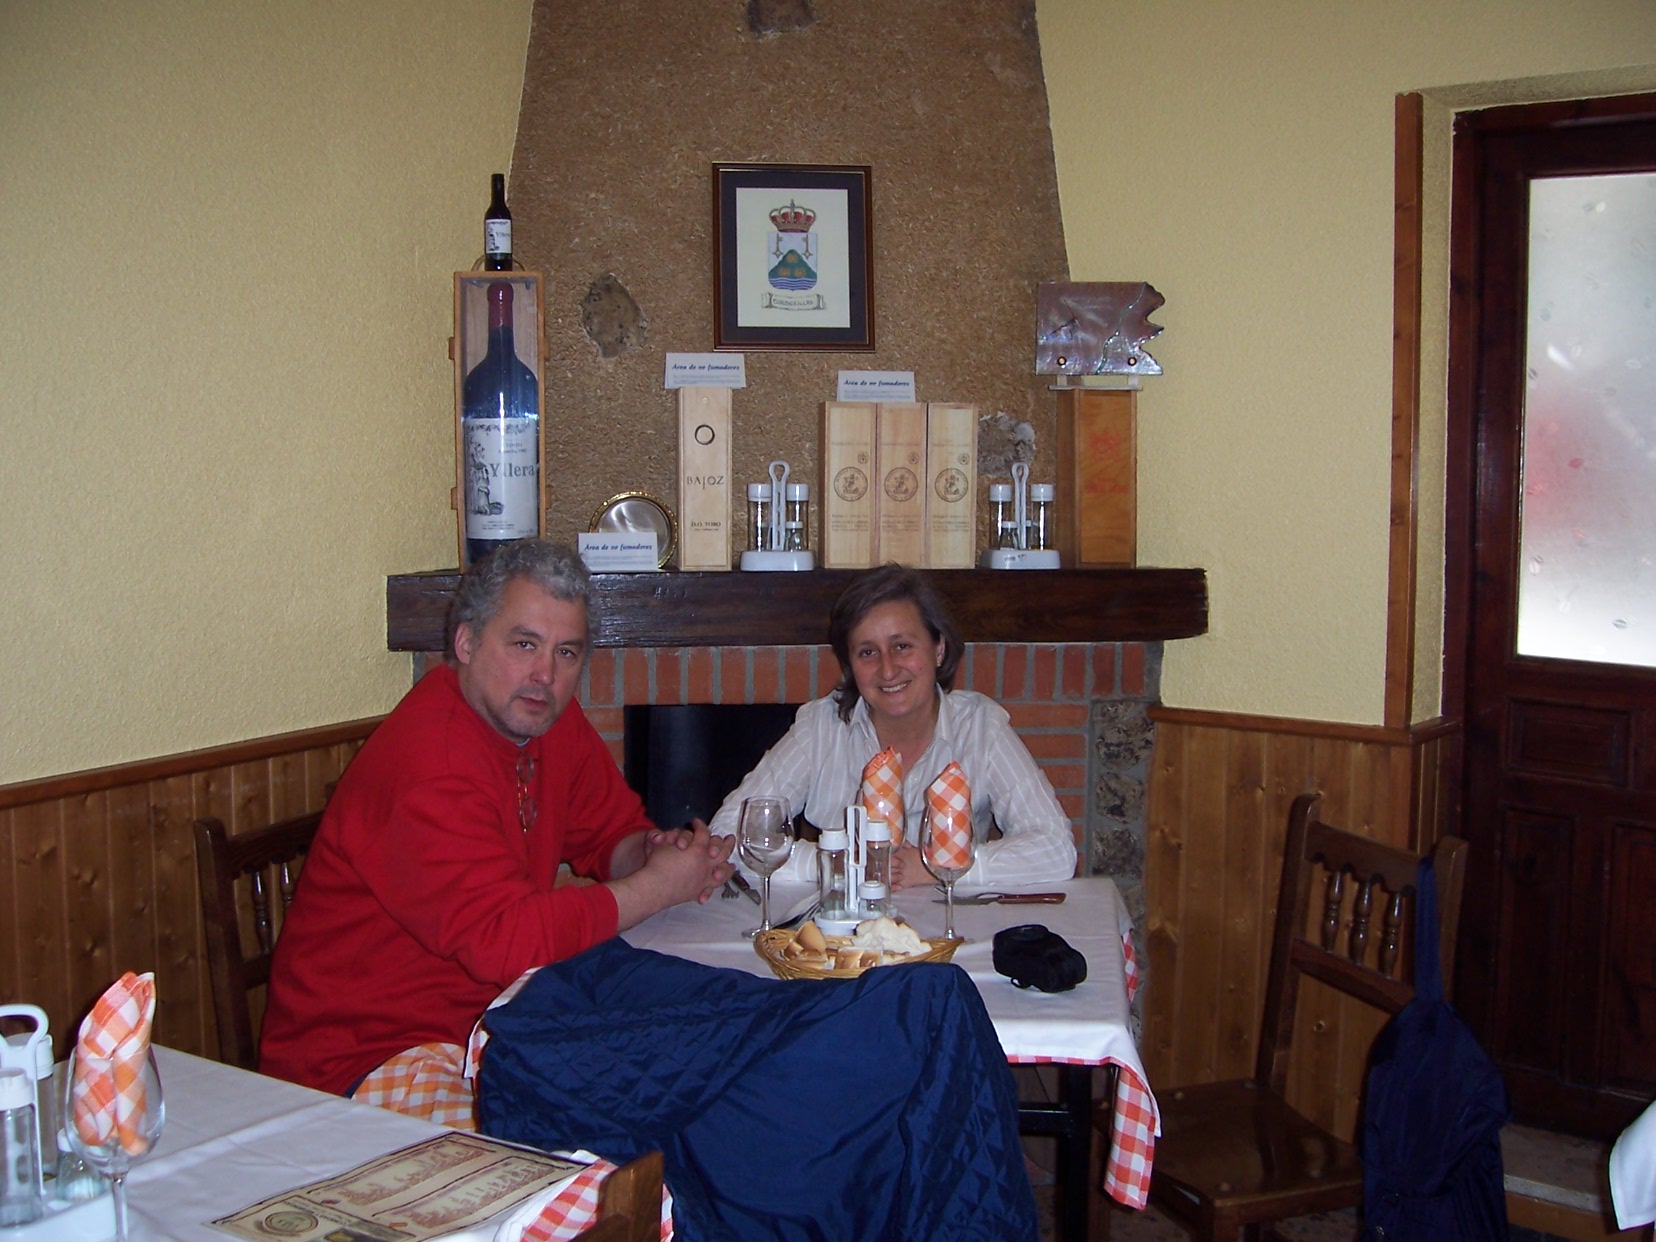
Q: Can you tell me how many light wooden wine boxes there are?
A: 4